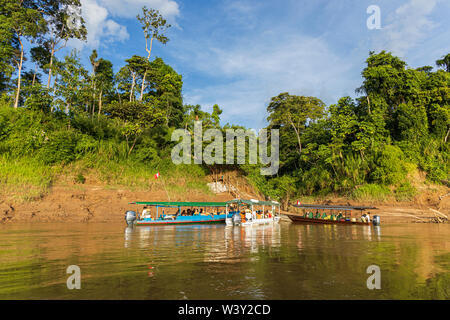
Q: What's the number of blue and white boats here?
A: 2